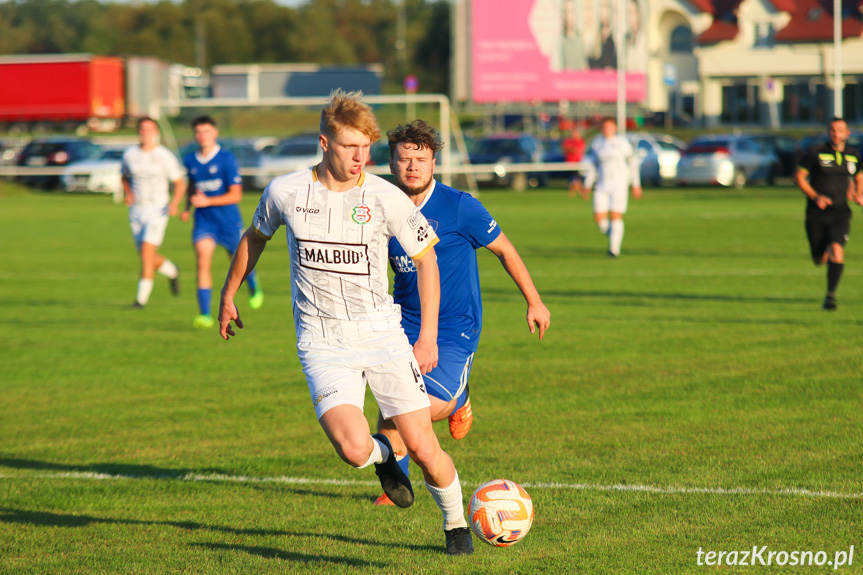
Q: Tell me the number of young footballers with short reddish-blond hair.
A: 1